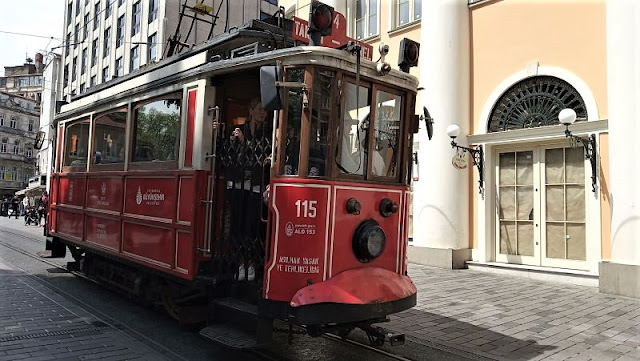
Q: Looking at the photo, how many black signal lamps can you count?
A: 2